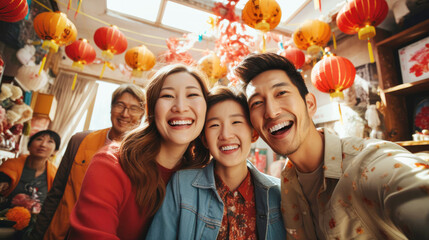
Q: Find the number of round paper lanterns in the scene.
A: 11